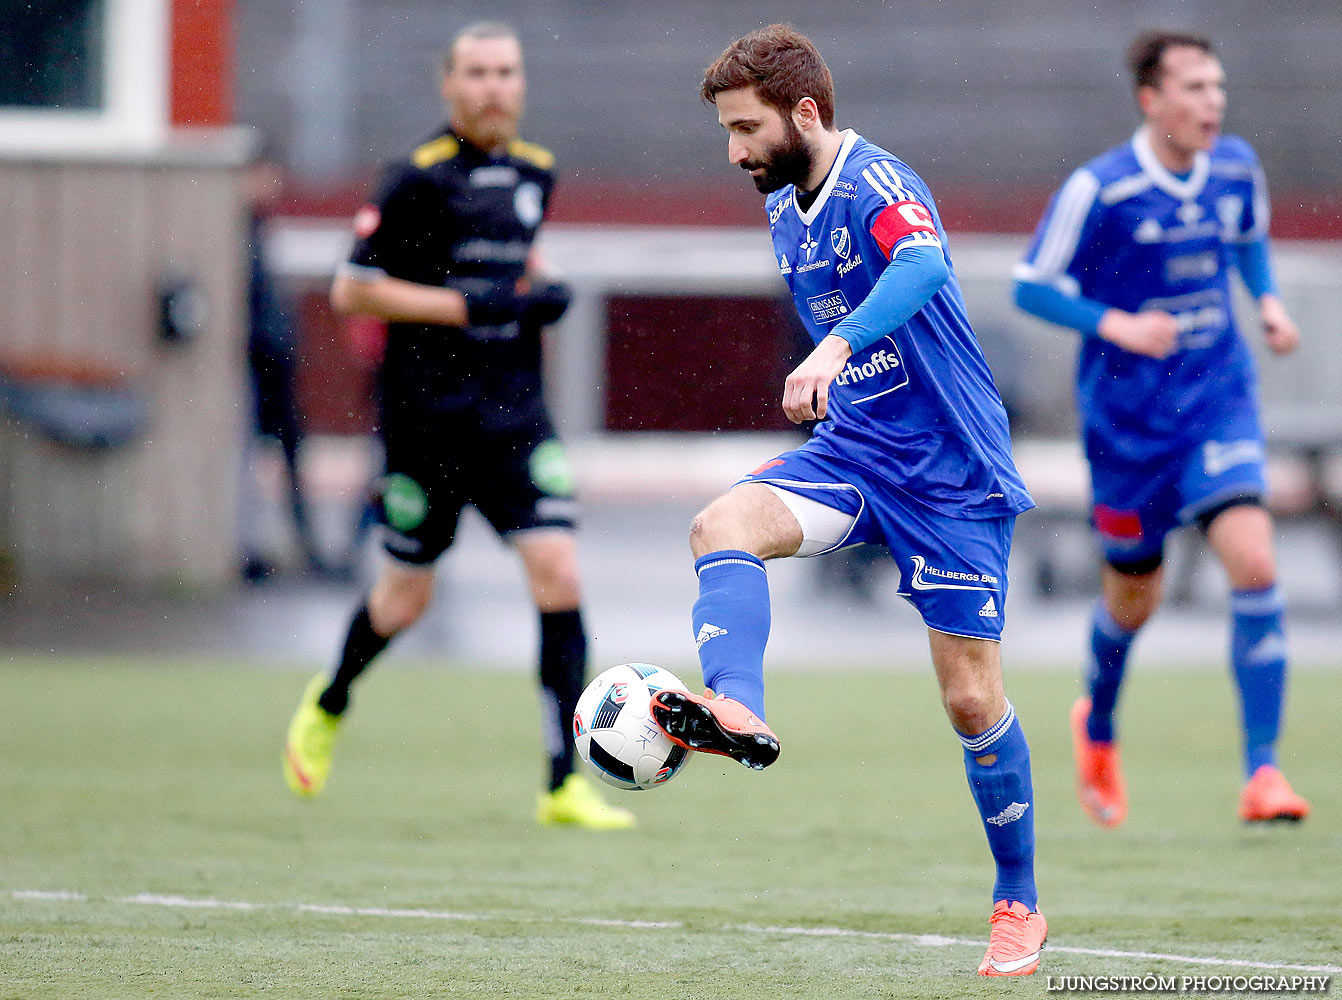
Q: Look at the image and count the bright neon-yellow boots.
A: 2